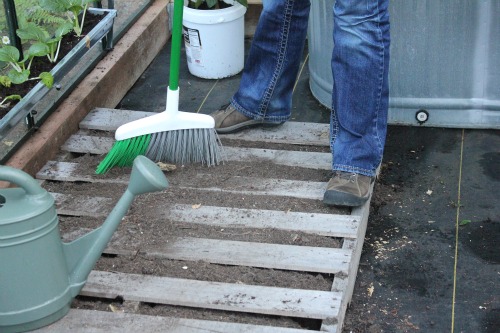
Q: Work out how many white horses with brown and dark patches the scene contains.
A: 0